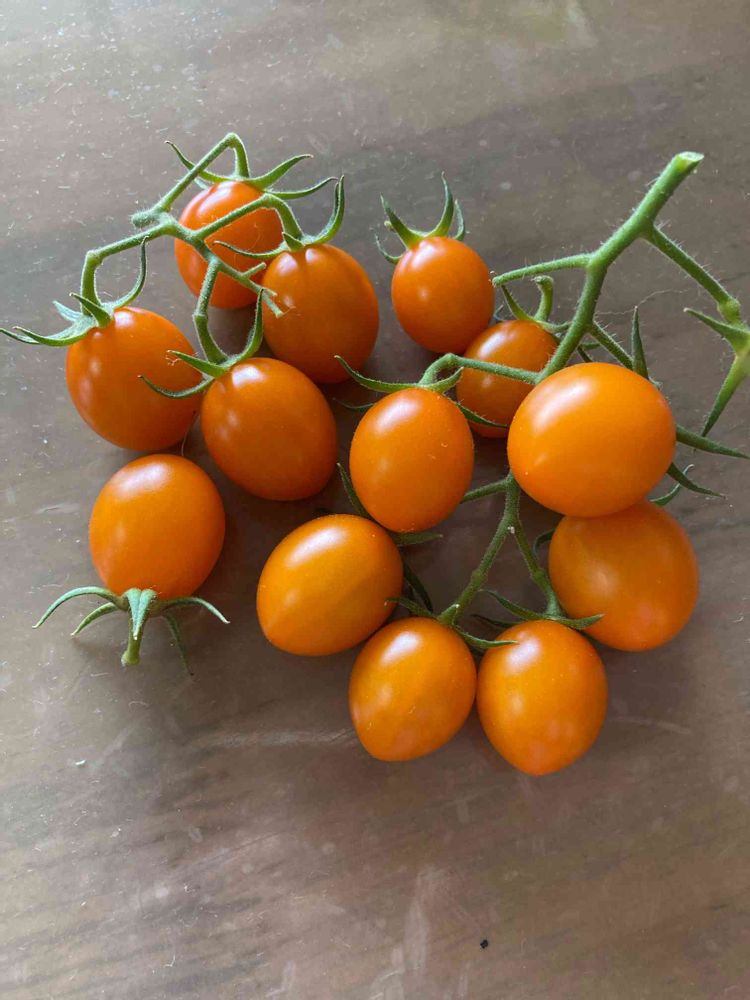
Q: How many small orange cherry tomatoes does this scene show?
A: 13